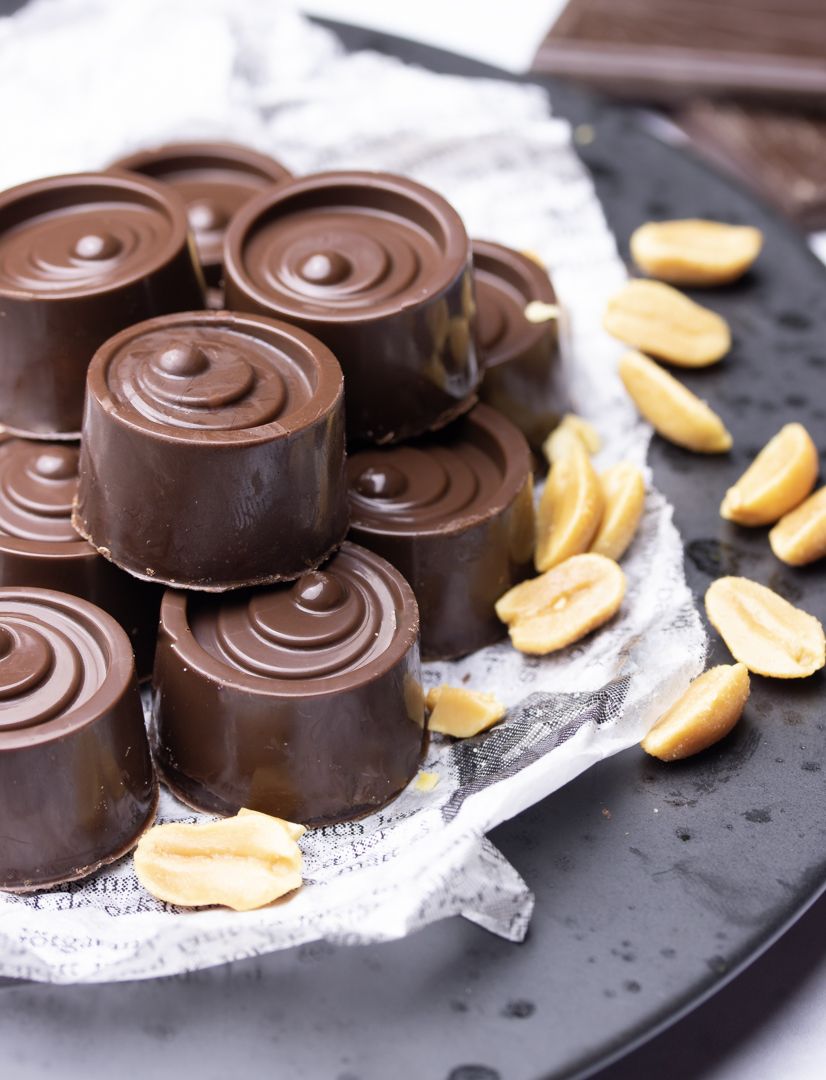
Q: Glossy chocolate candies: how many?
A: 9